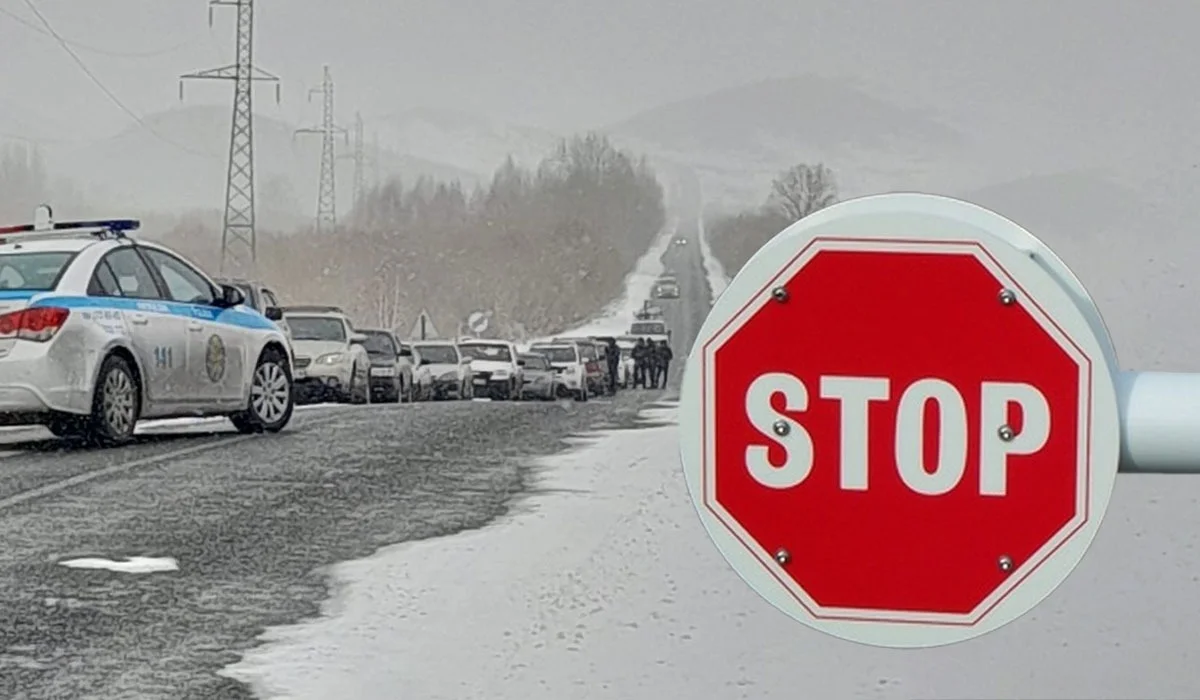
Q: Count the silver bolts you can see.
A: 6